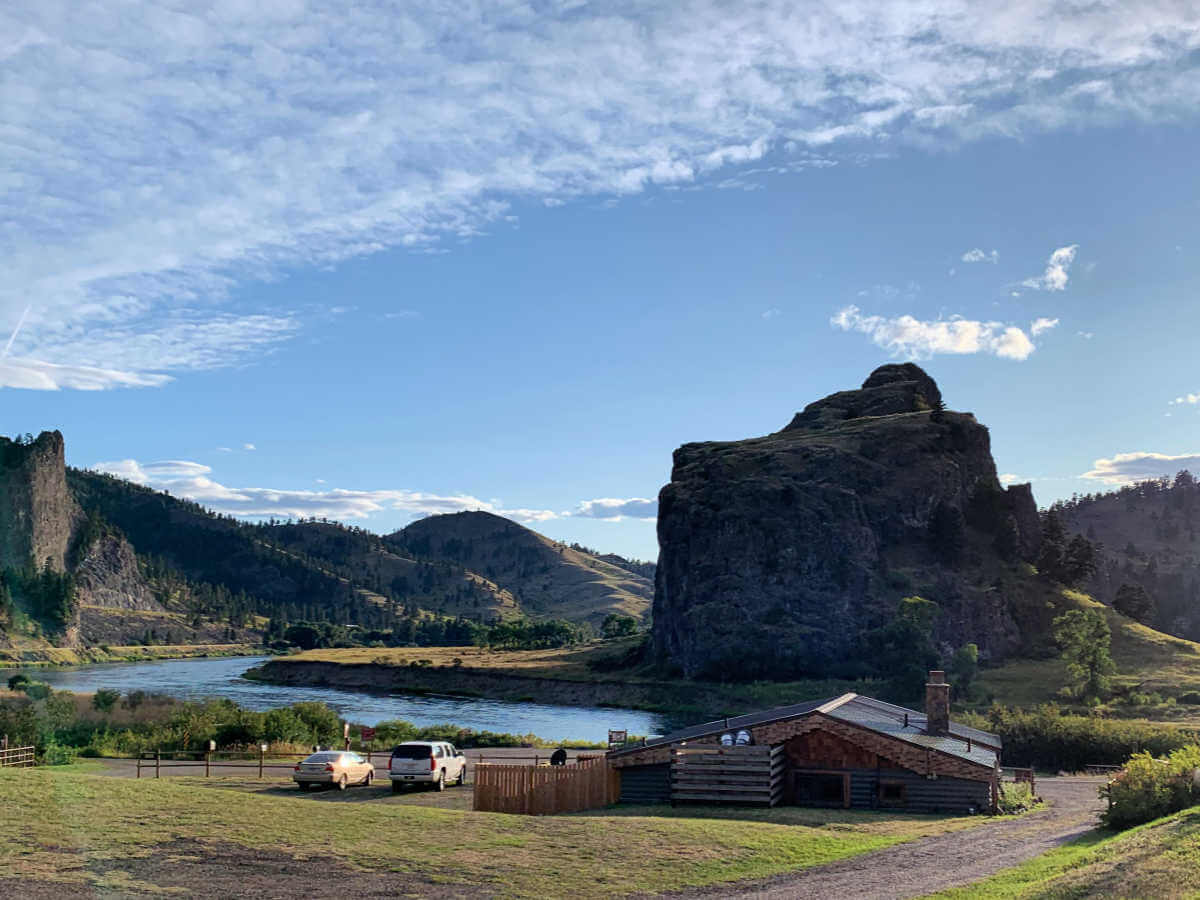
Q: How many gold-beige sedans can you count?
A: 1